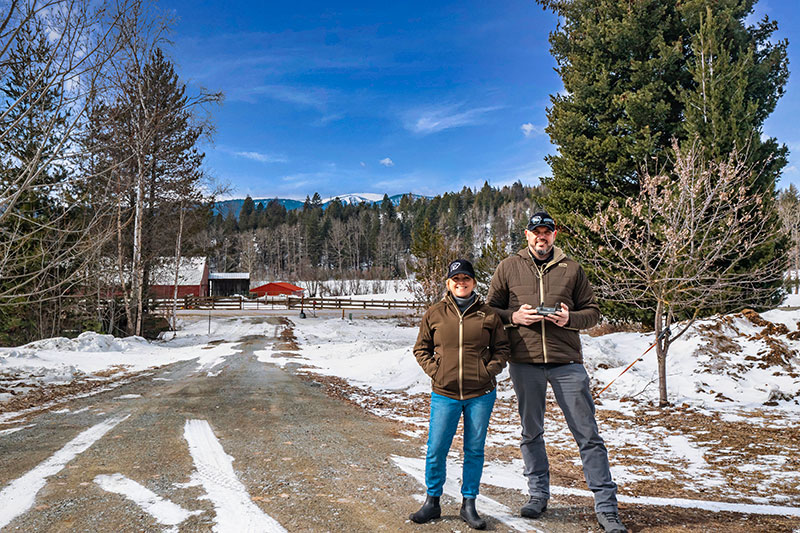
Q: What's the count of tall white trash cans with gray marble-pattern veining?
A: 0